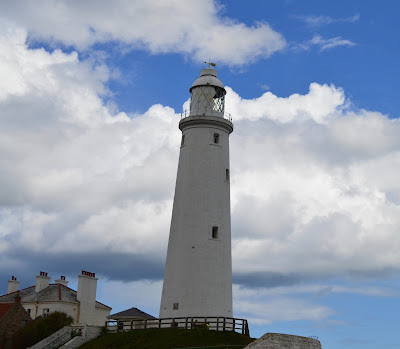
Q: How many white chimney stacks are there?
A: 4